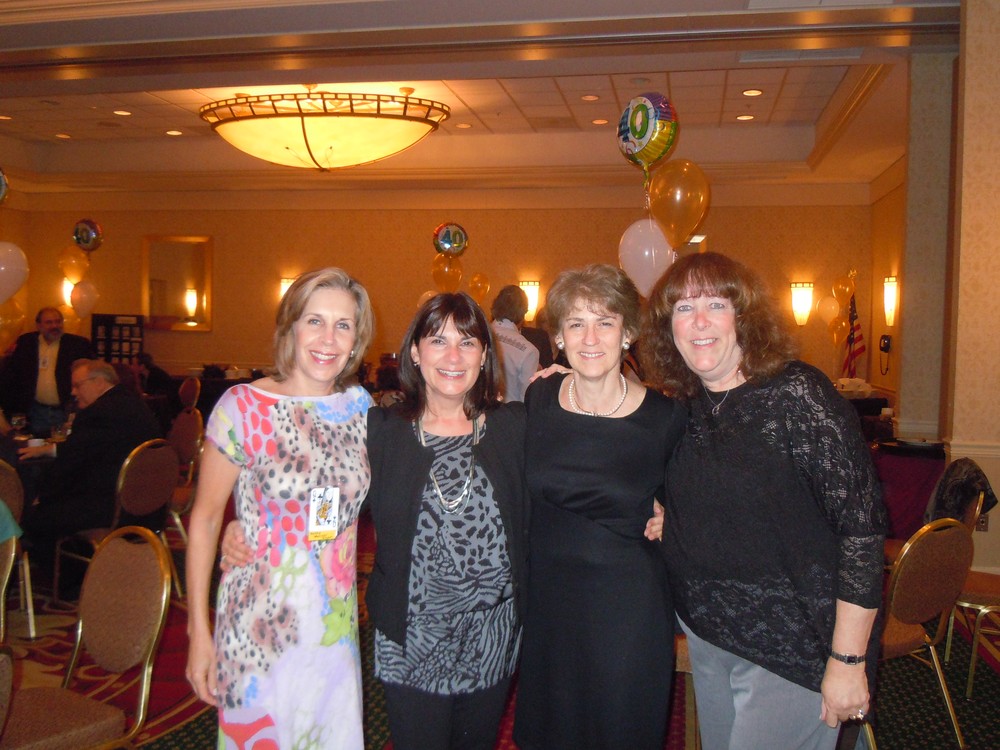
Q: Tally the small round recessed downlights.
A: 9